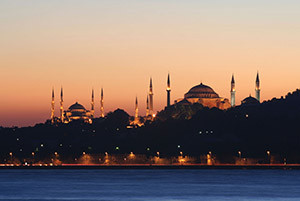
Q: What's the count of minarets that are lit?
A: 10